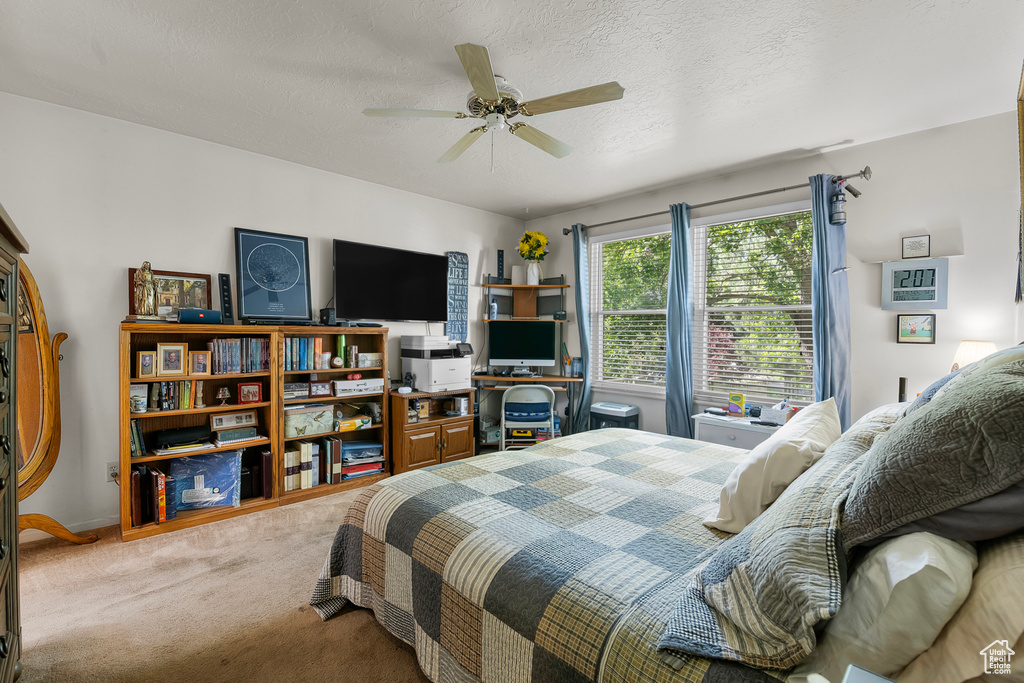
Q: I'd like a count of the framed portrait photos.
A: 3